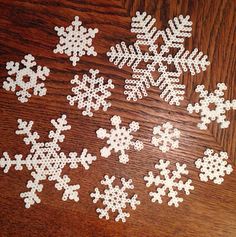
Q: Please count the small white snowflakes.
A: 9